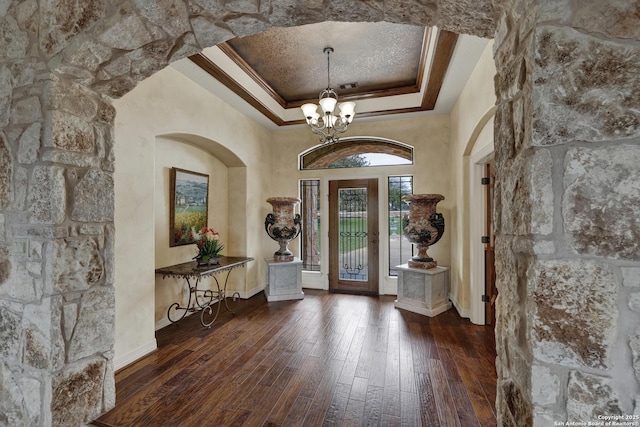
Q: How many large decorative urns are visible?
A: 2